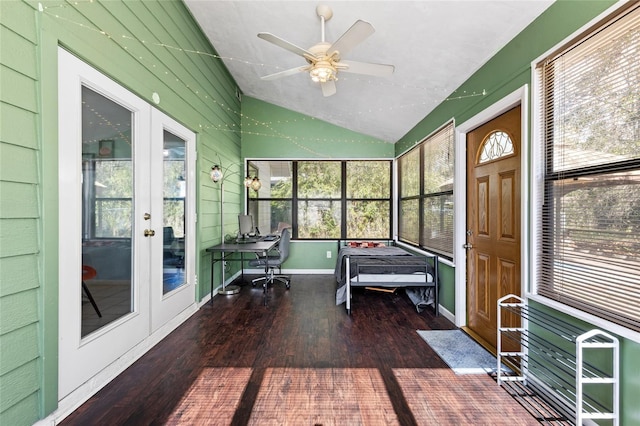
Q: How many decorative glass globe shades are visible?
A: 3